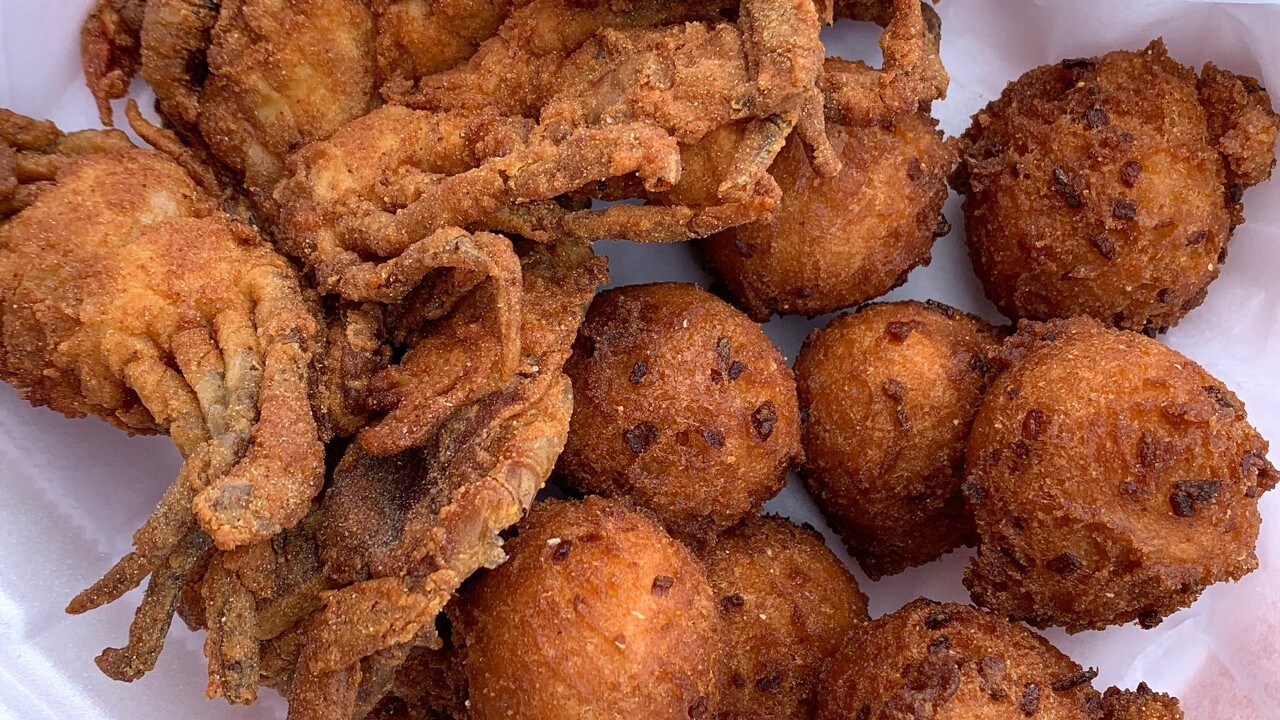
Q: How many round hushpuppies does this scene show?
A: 8